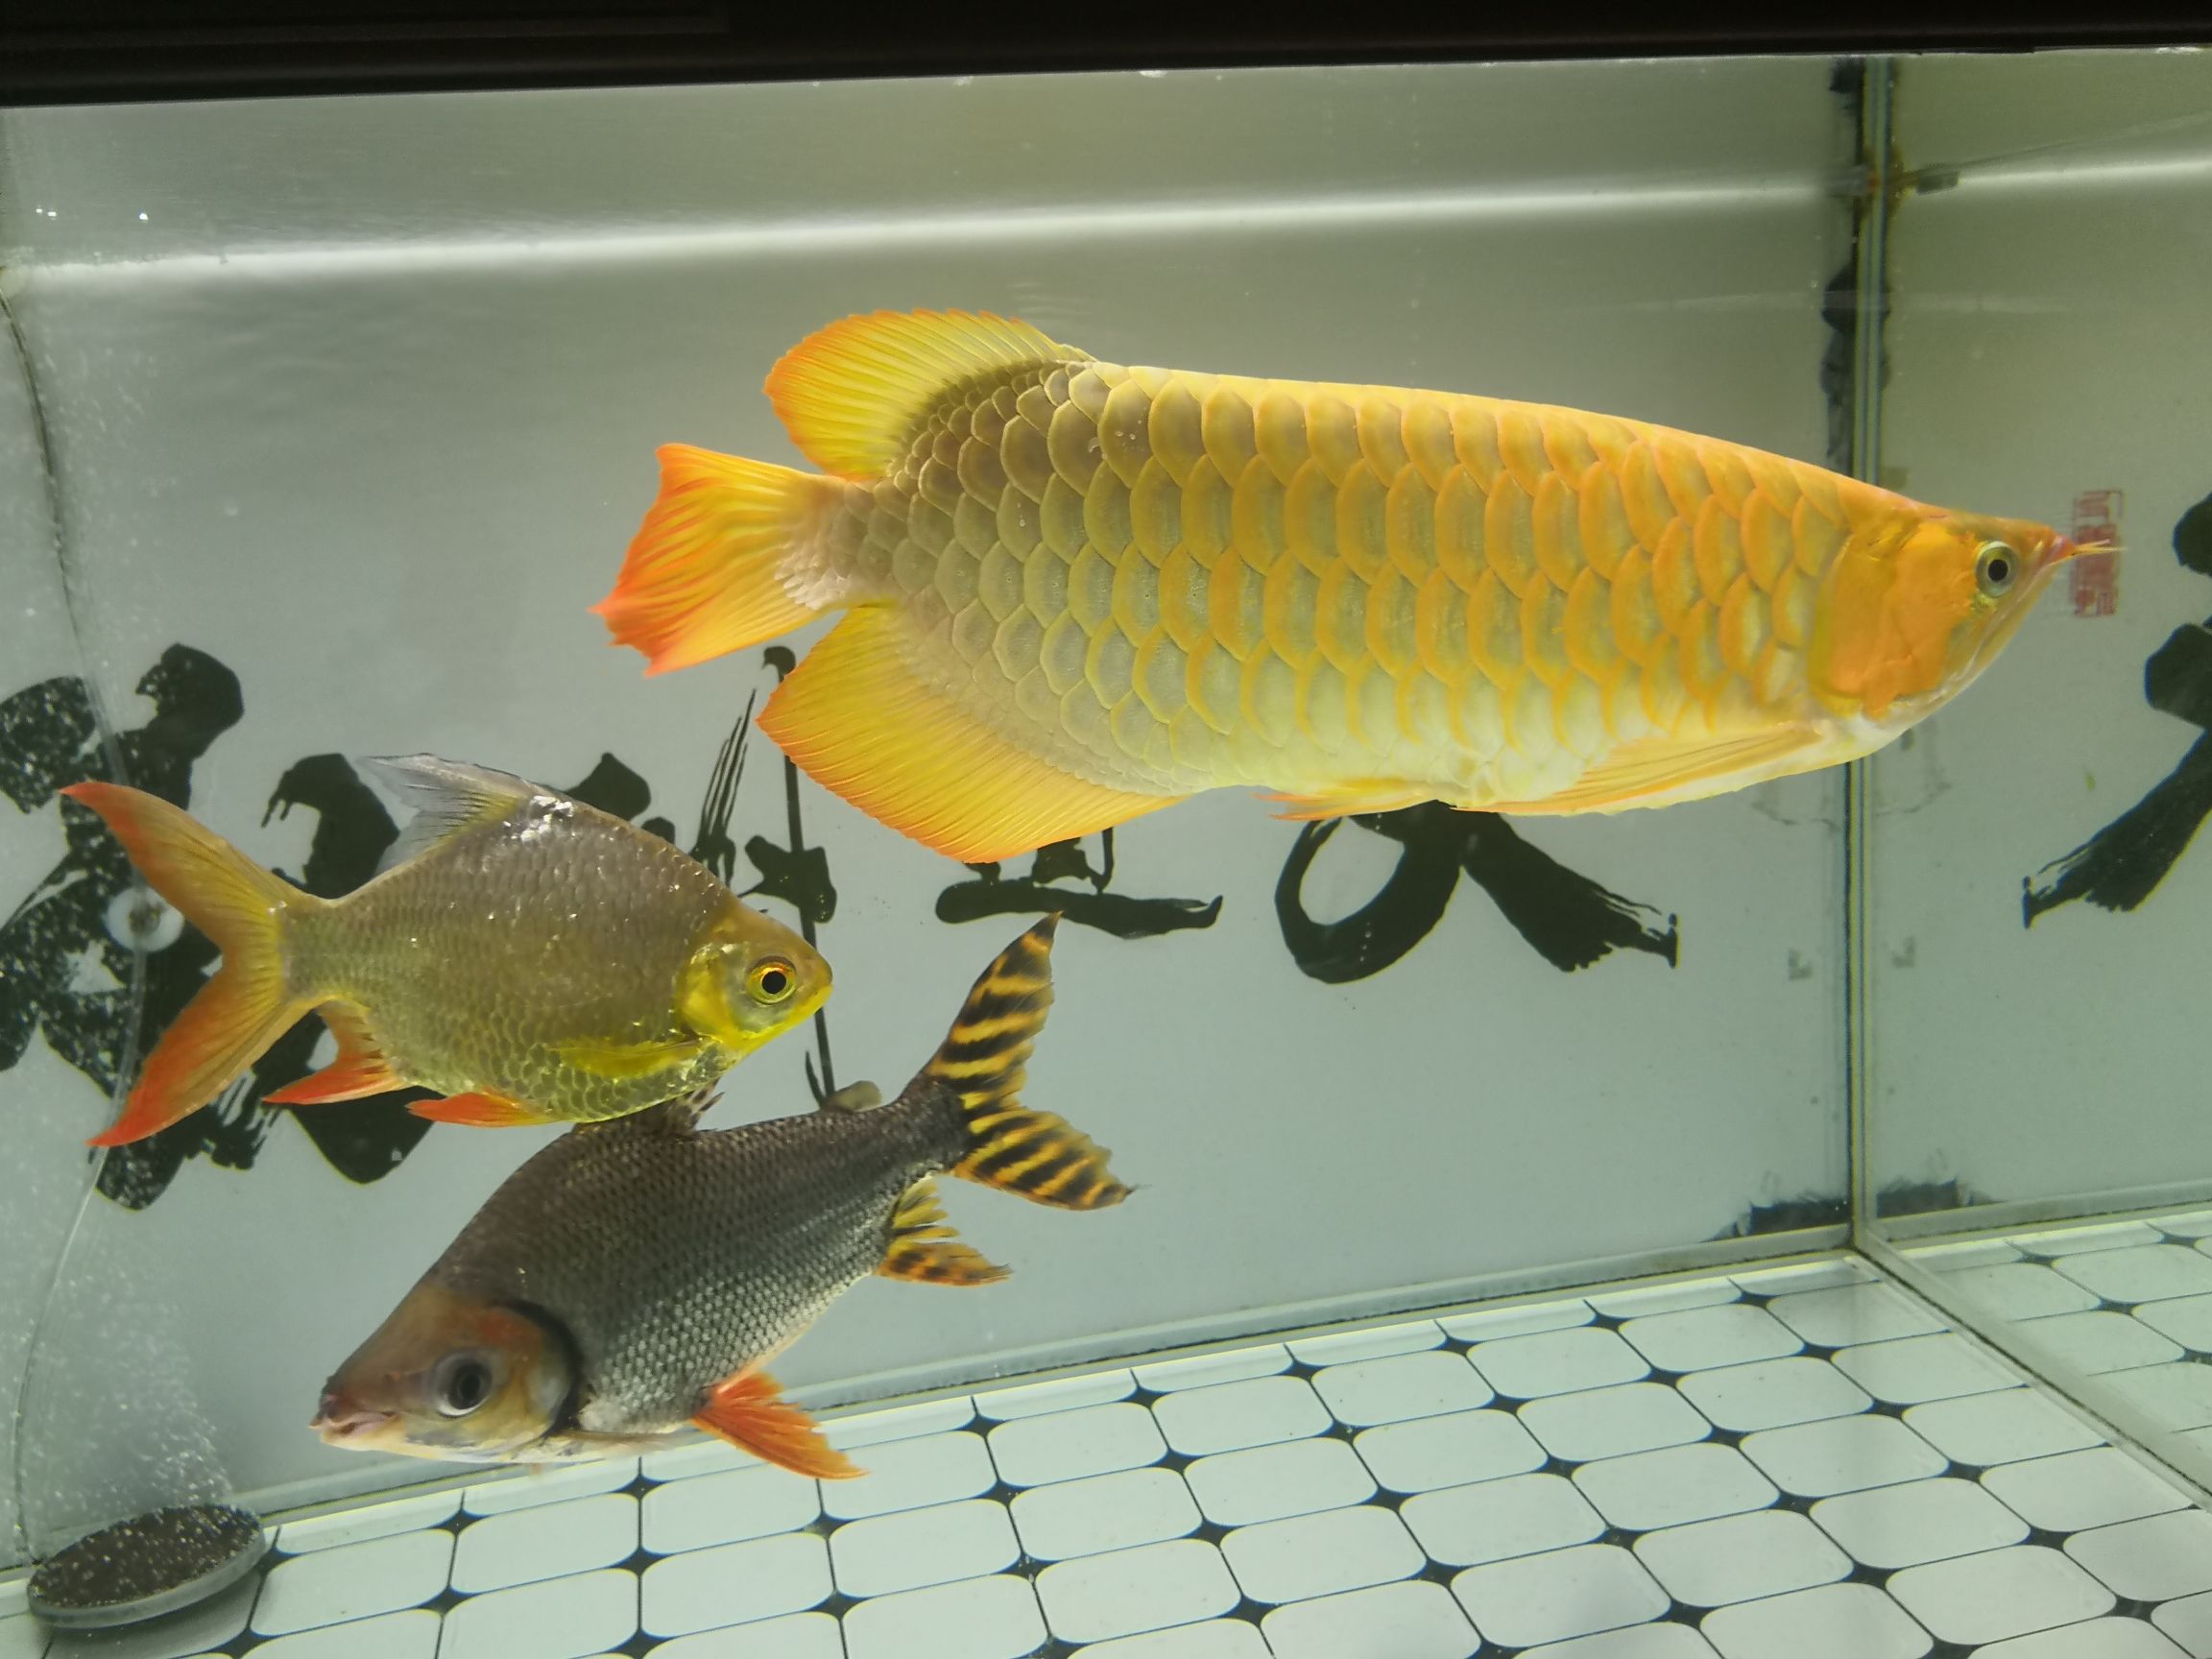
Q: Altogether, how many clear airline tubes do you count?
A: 1